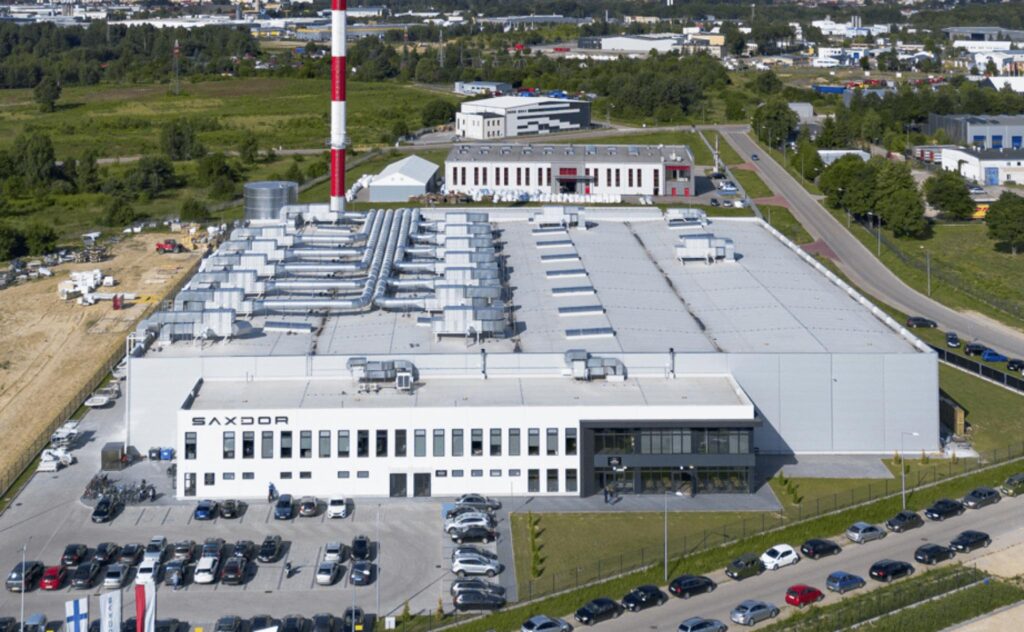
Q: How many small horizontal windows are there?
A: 11